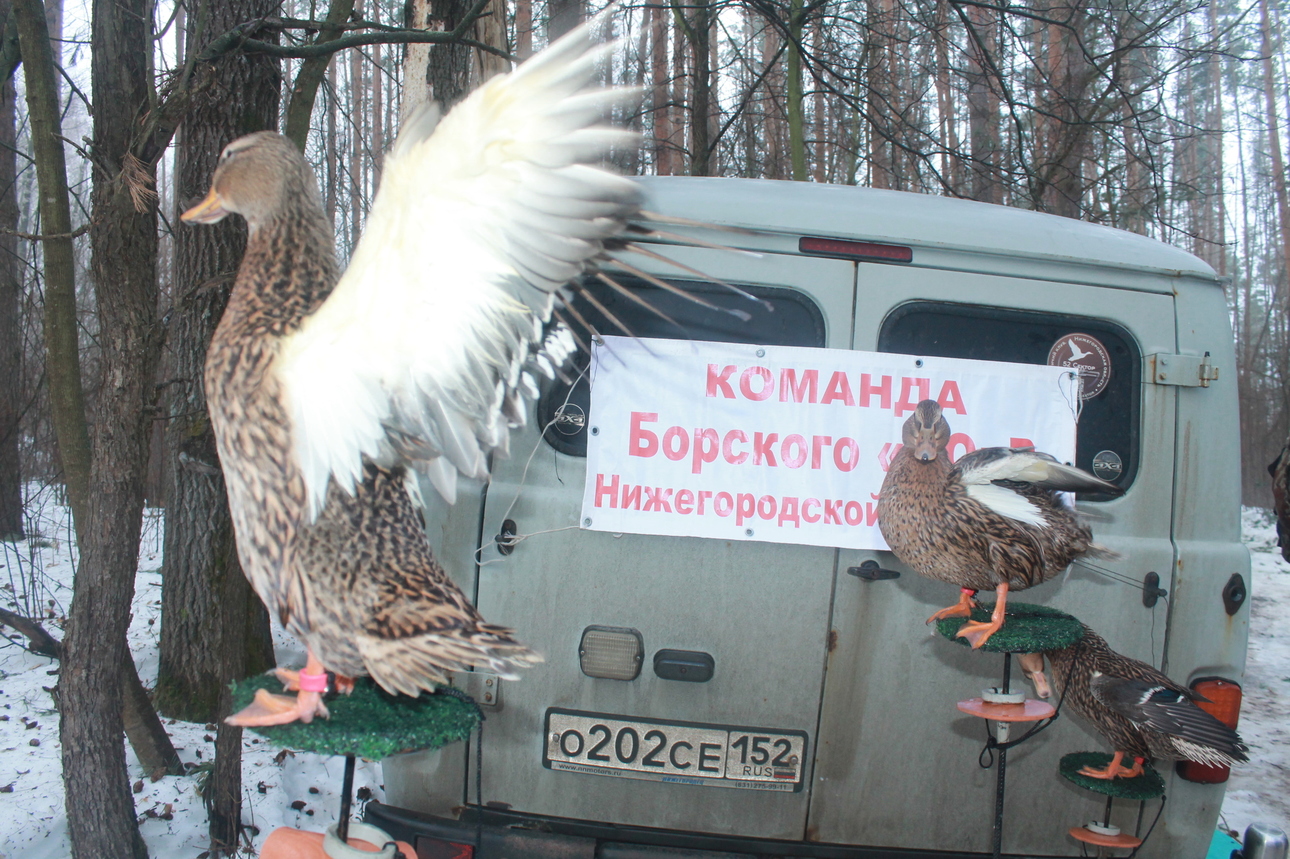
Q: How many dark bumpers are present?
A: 1